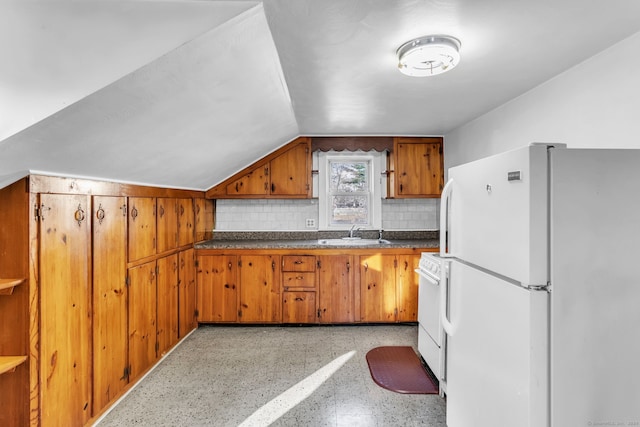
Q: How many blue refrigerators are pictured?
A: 0